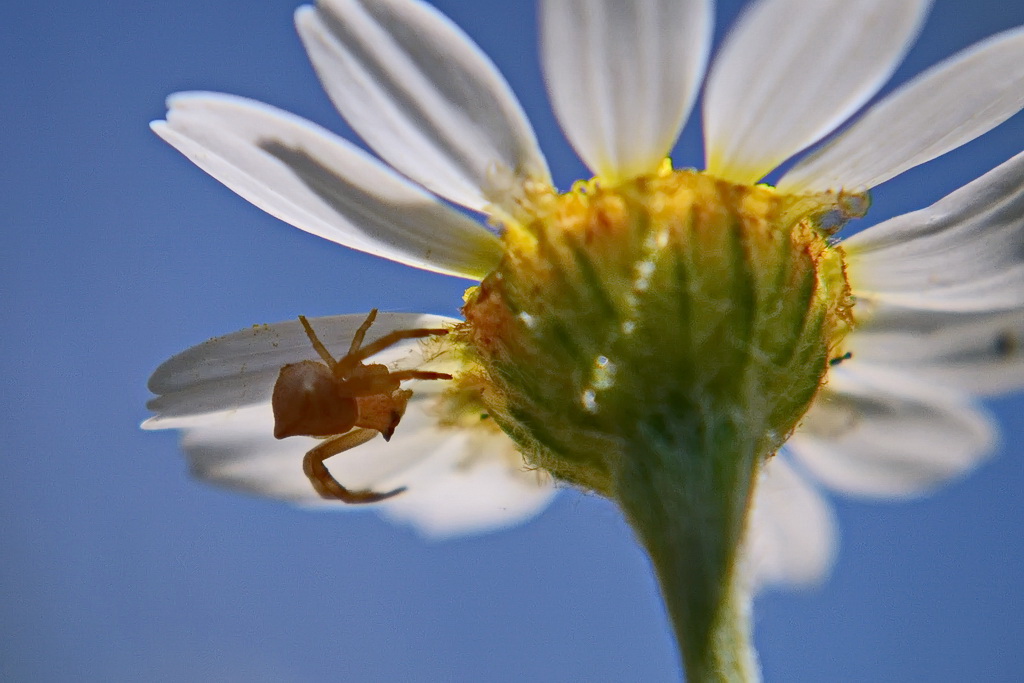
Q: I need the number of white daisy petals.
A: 12